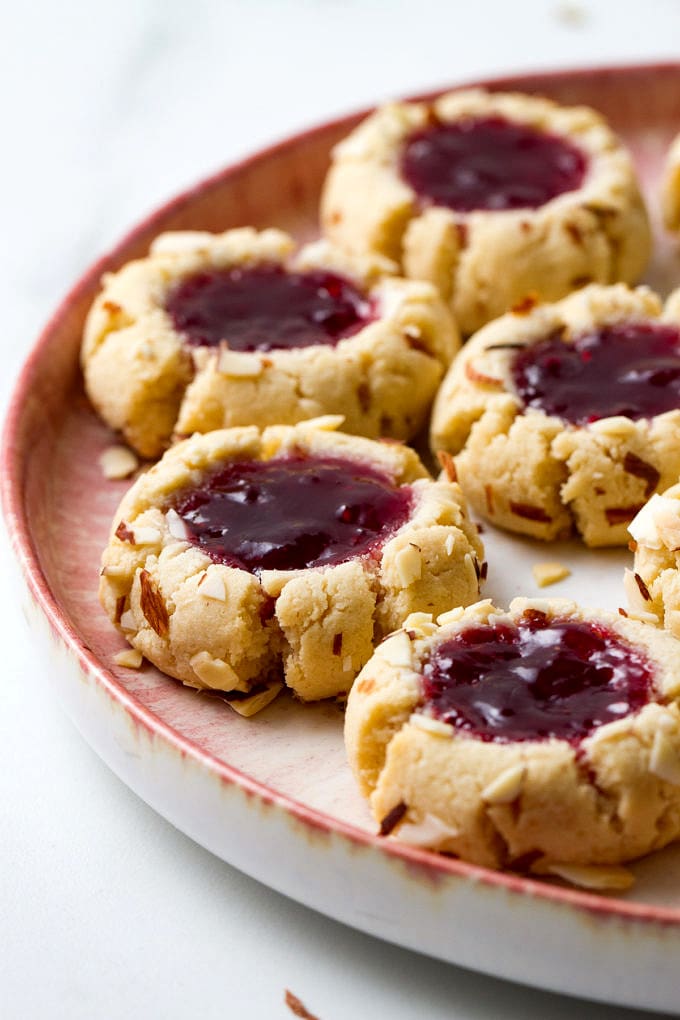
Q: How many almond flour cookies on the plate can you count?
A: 7